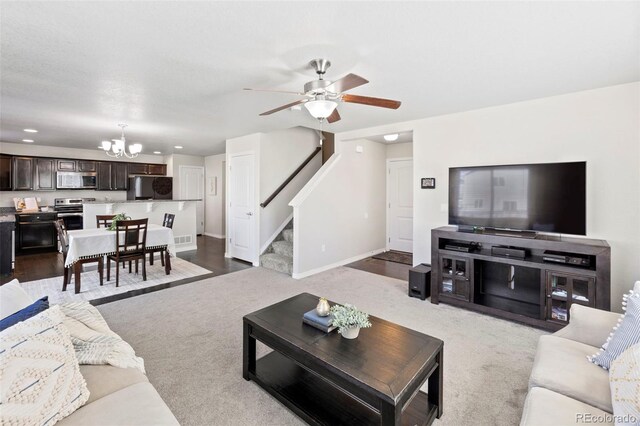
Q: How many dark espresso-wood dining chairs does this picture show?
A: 4